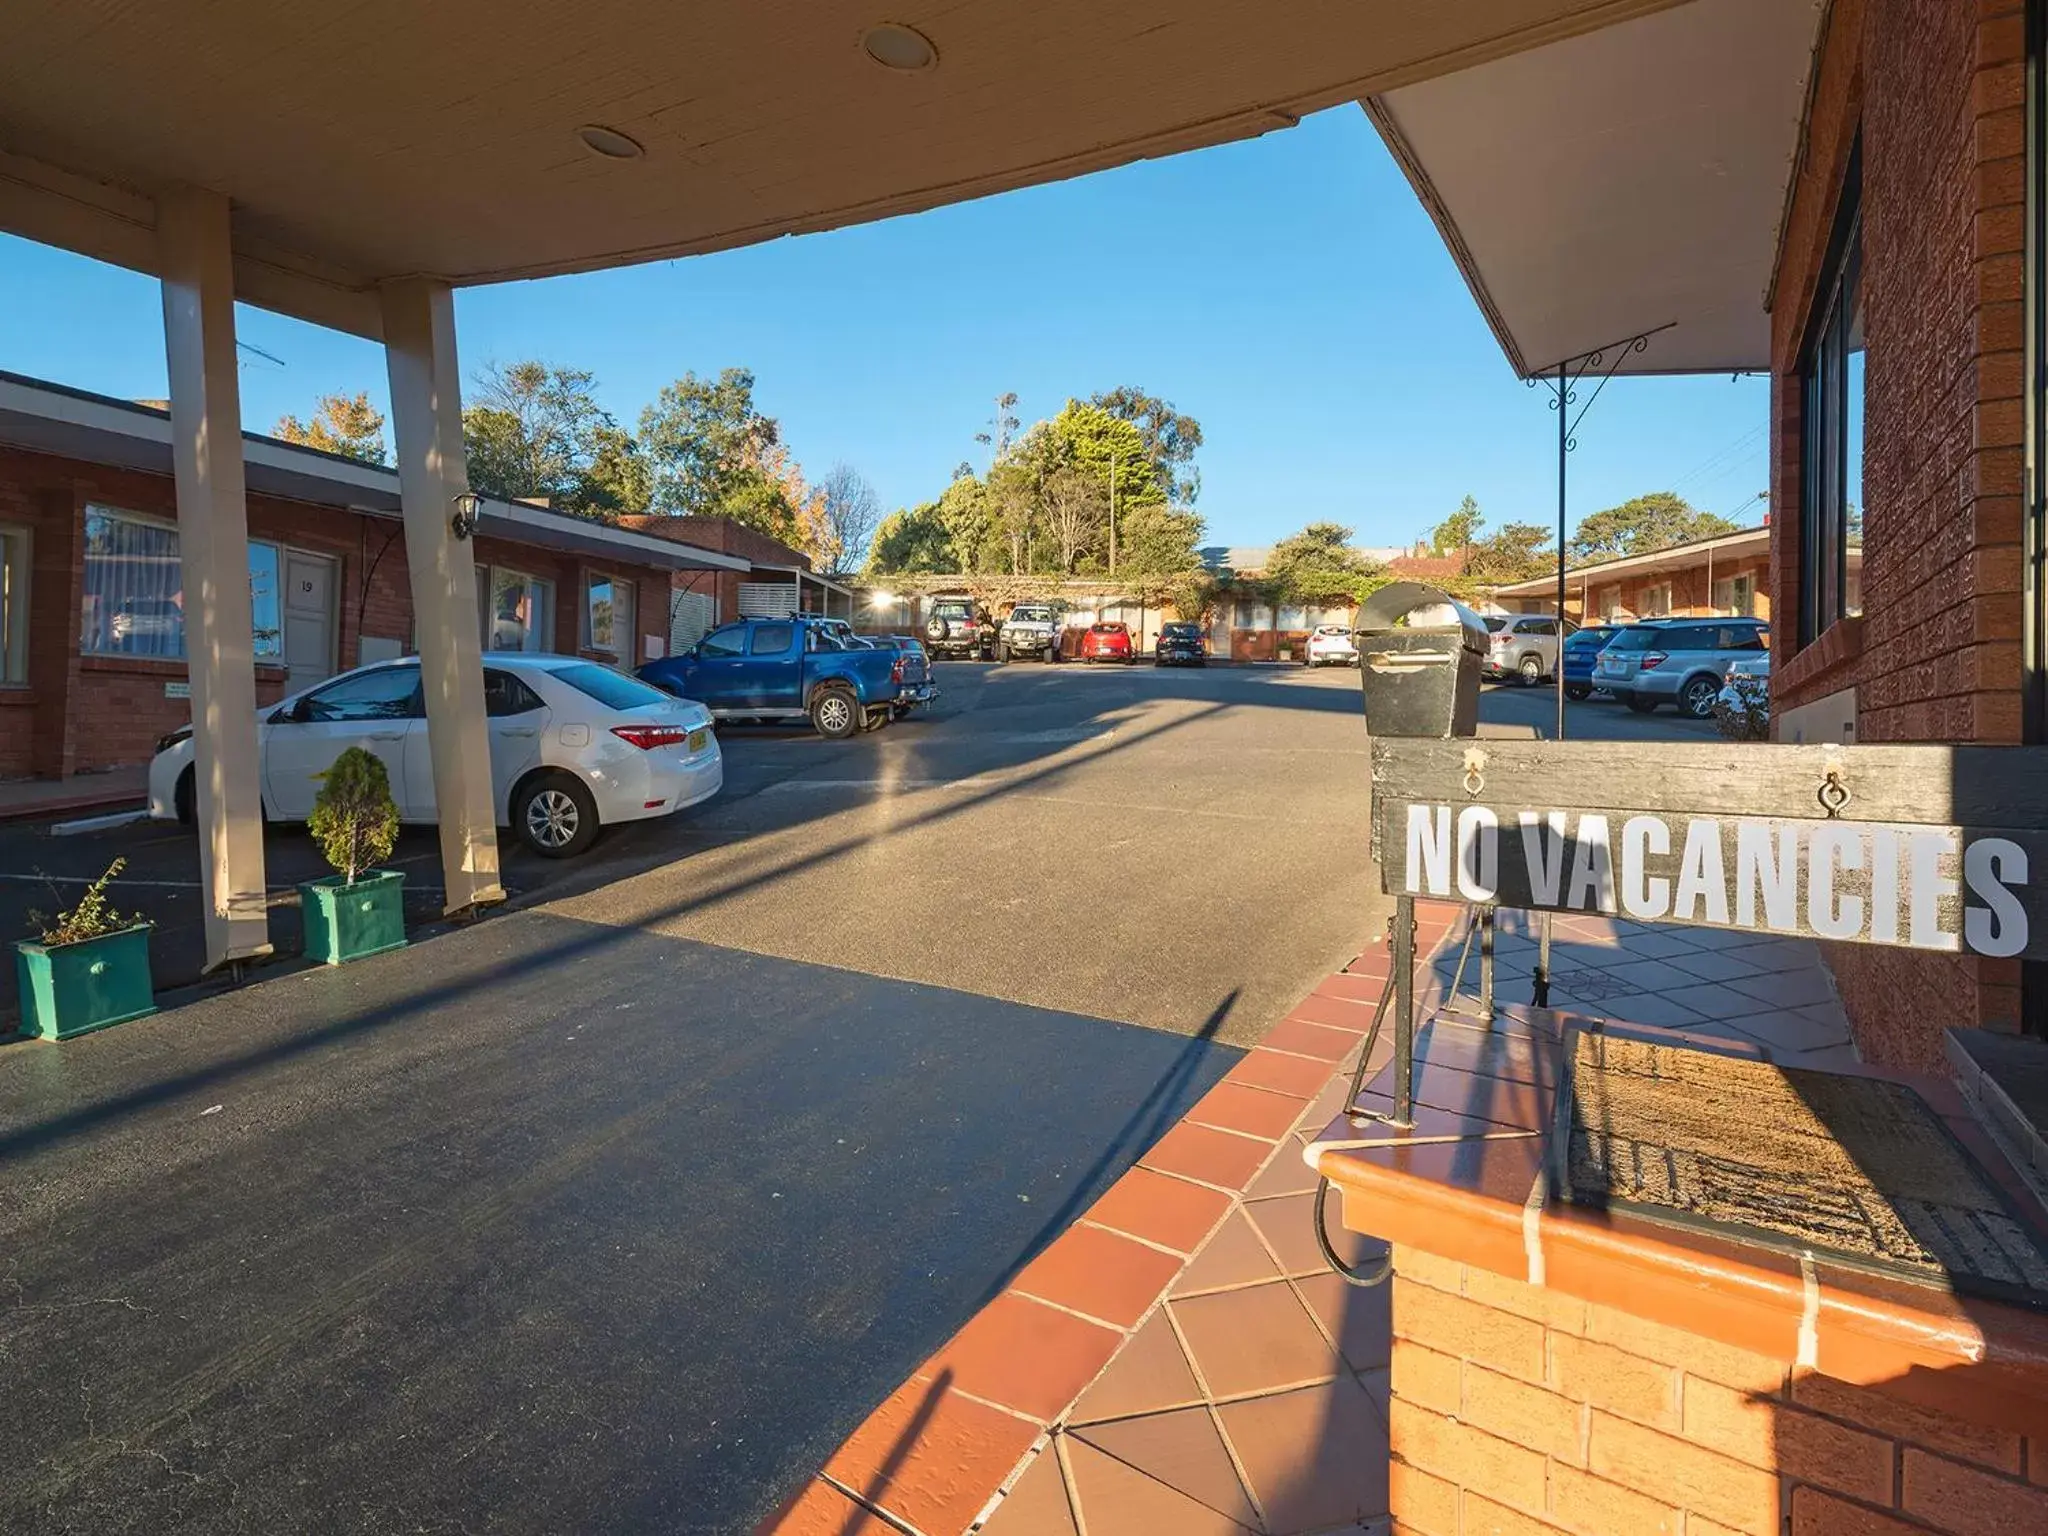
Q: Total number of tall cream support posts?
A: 2